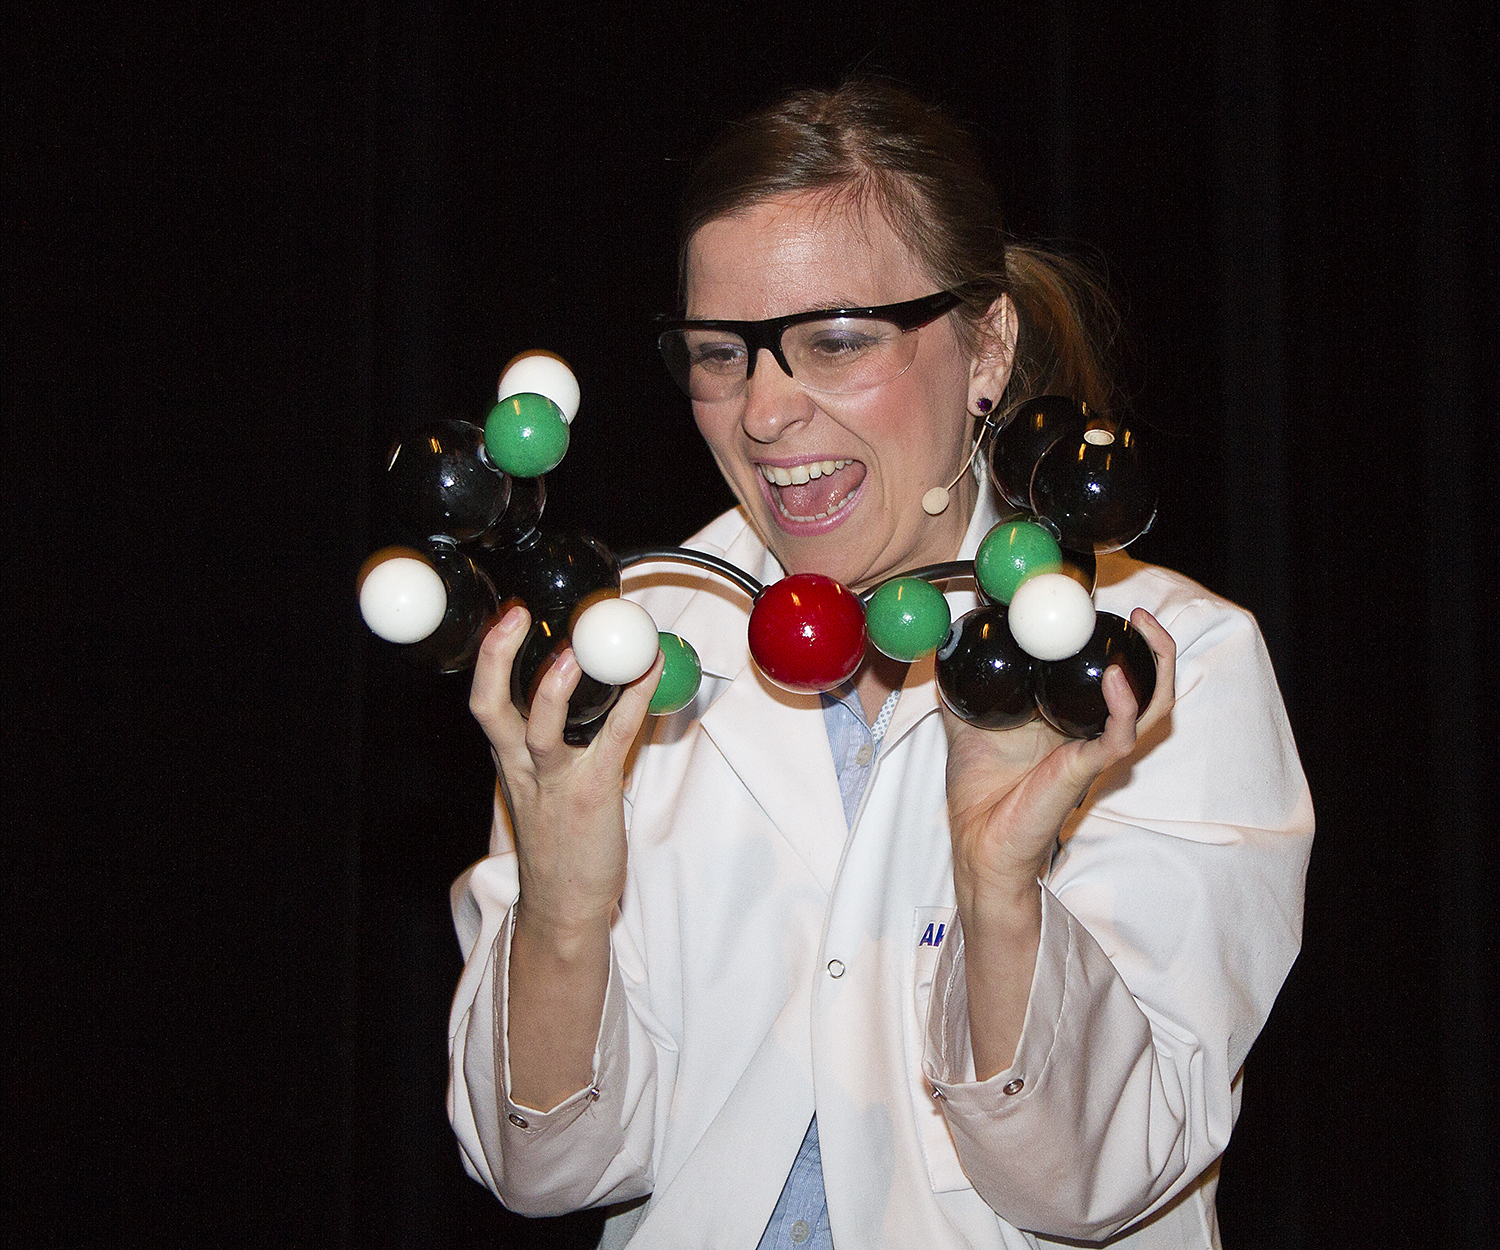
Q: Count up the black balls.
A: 10